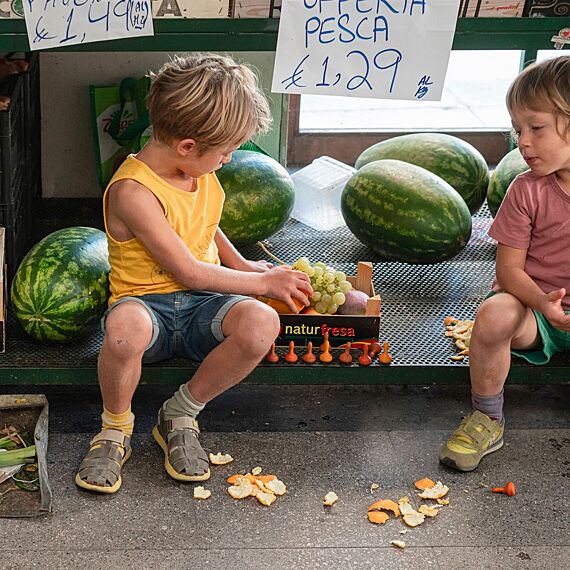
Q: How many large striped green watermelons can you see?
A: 5